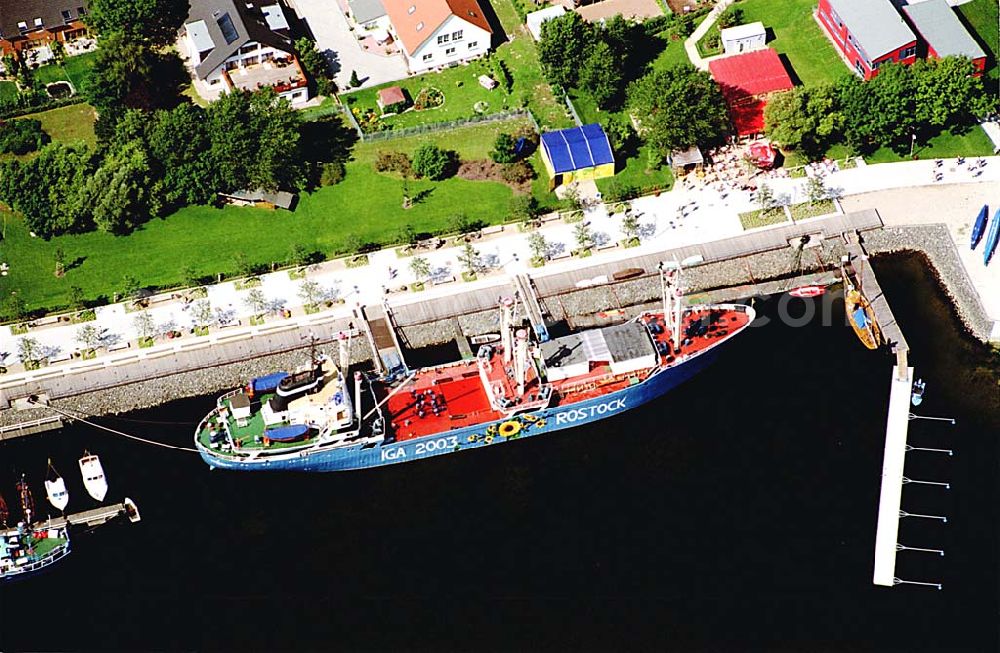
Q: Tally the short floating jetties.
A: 6